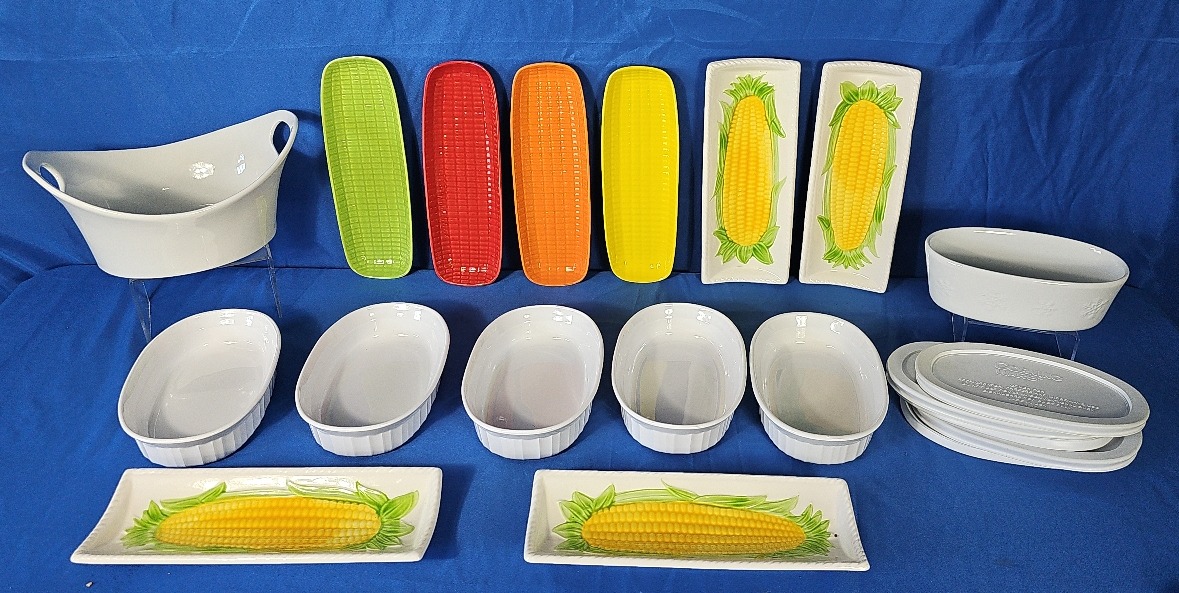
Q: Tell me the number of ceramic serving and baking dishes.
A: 15